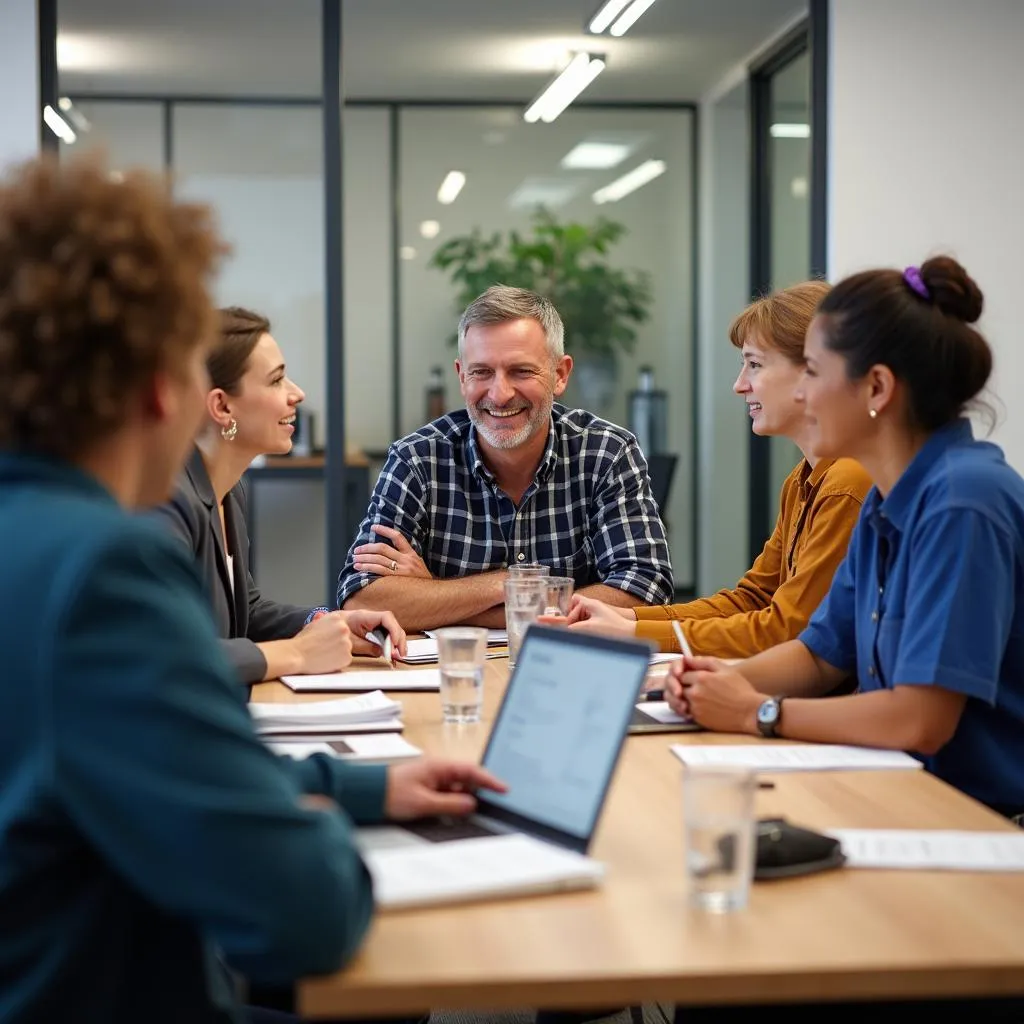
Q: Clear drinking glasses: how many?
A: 5